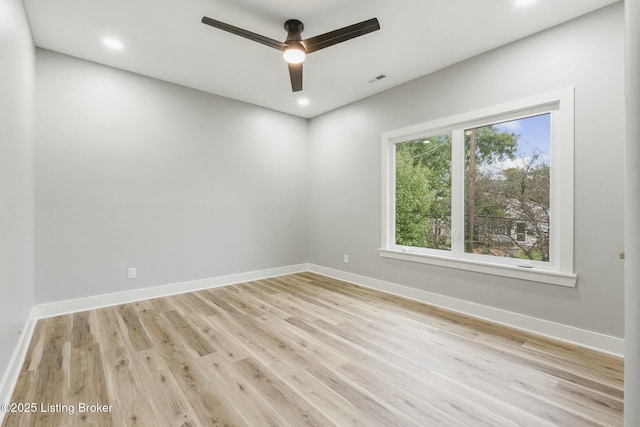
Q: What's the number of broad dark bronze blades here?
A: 3